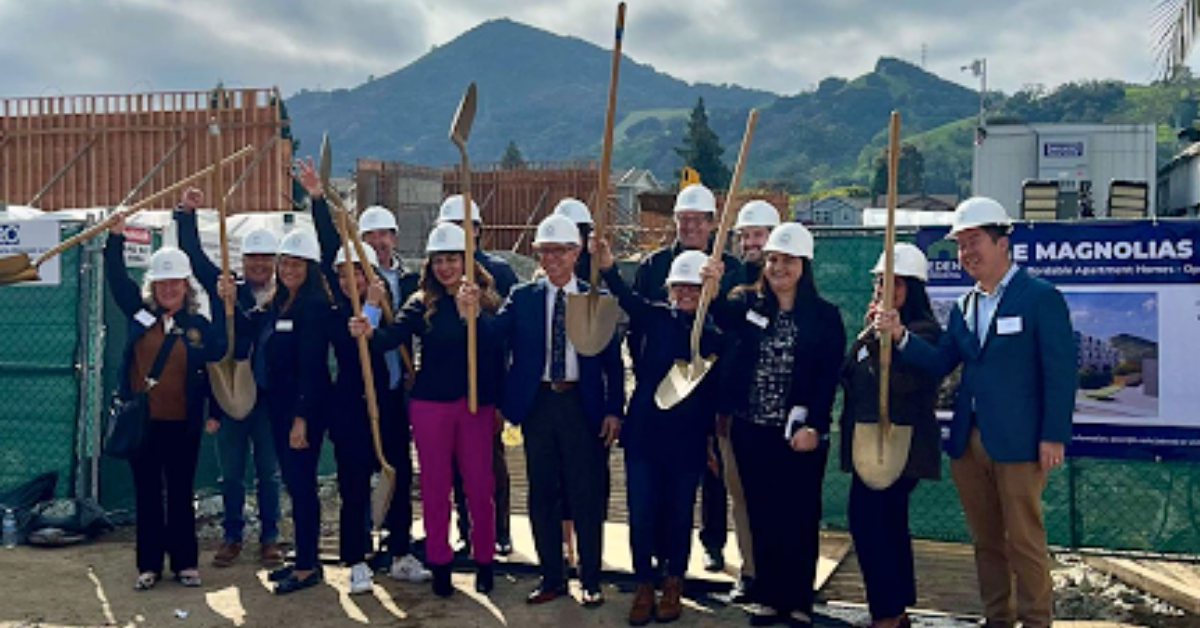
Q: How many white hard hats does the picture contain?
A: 15